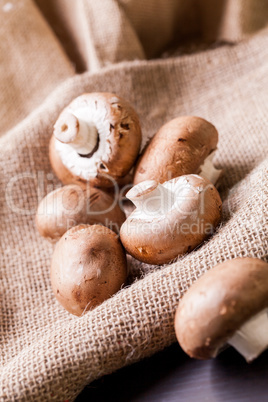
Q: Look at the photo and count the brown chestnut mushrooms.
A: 6